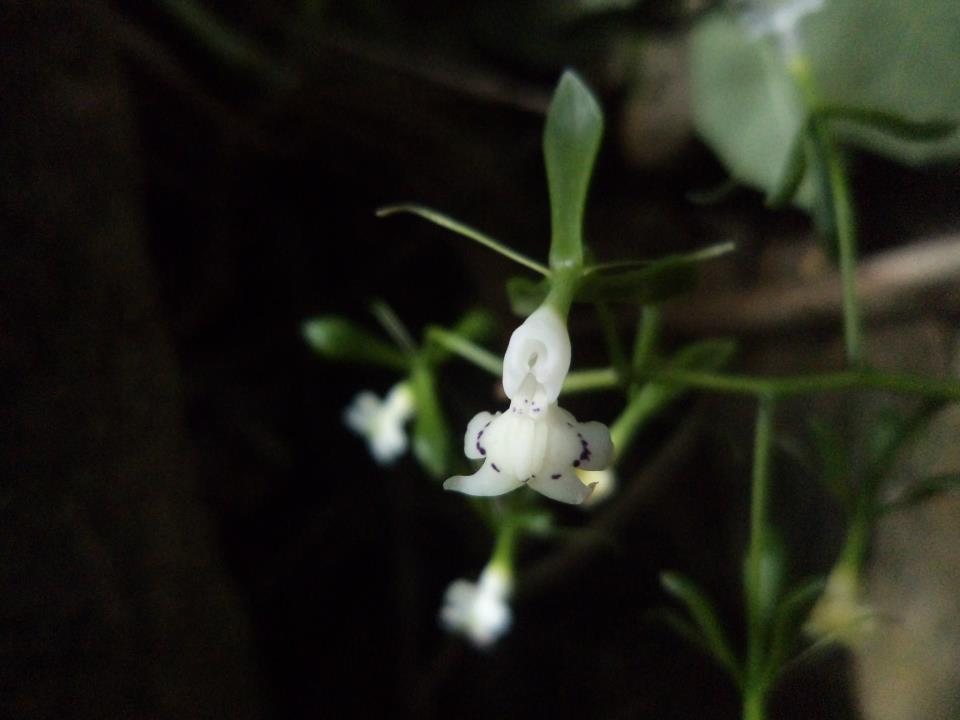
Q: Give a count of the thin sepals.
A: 2